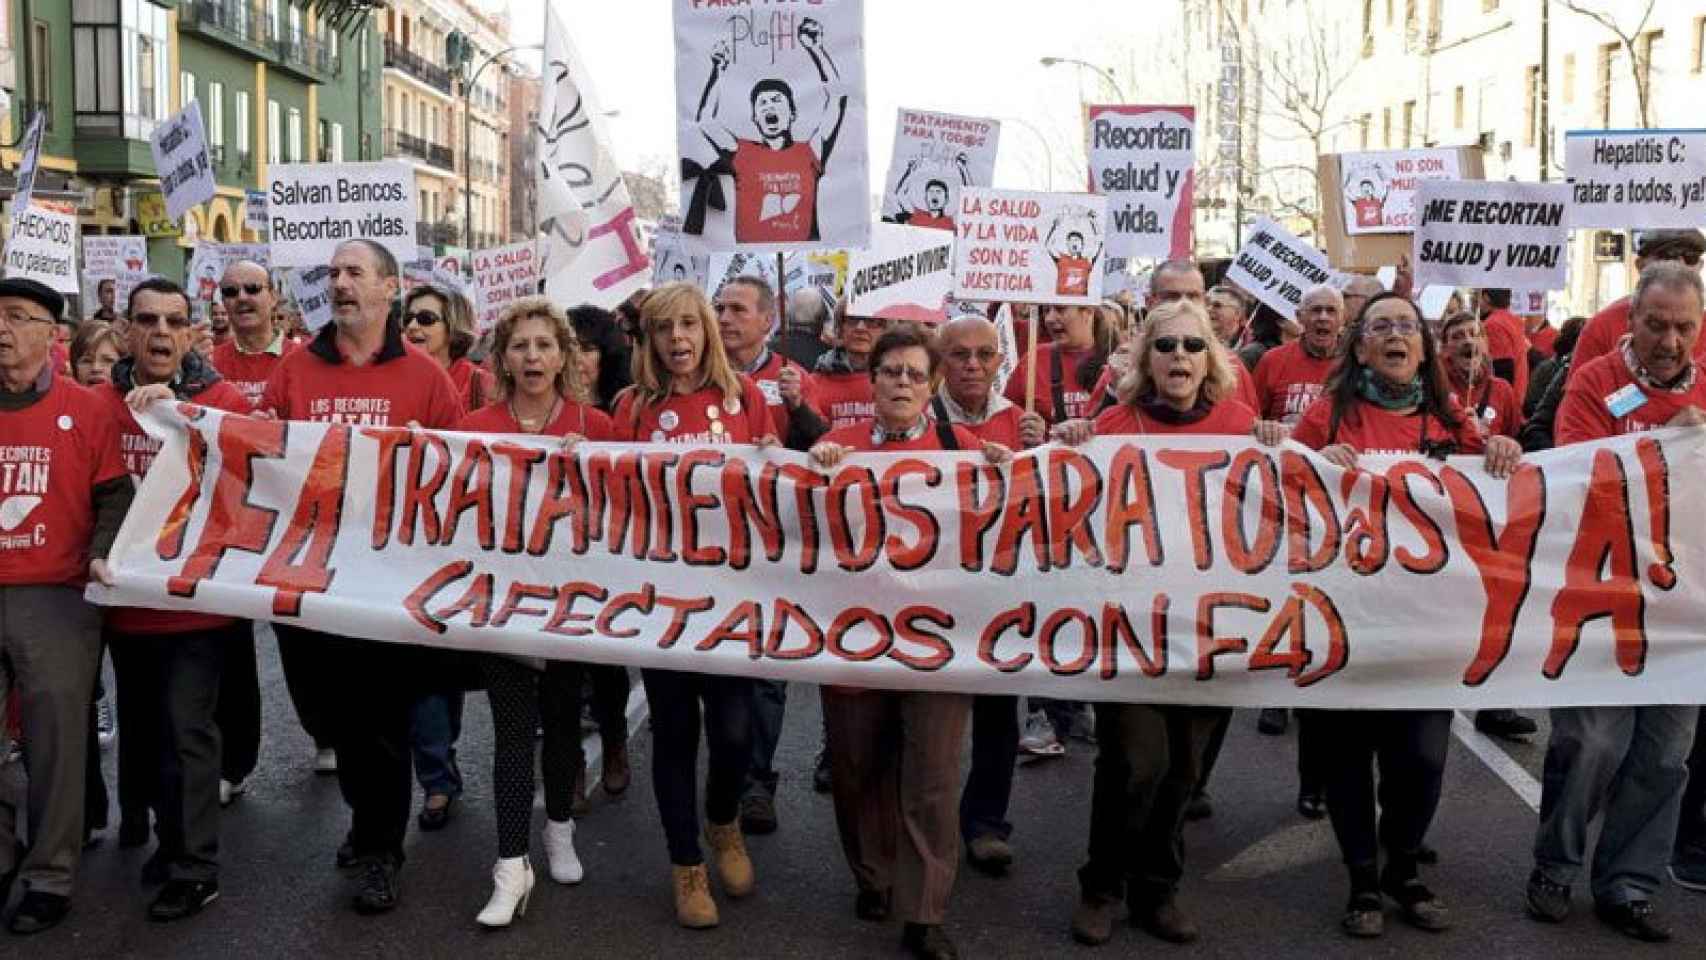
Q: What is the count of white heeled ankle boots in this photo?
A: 2